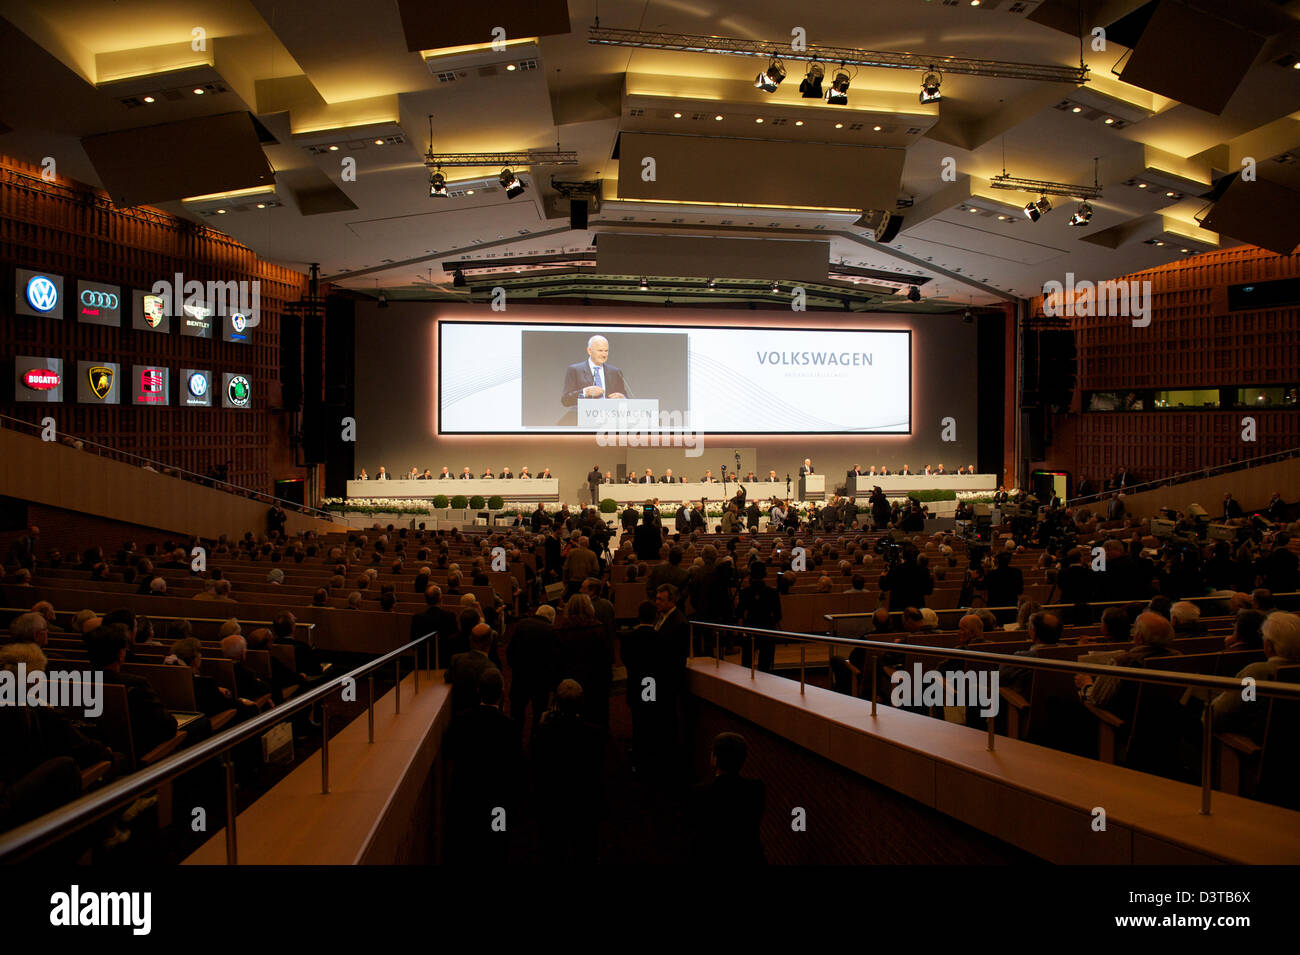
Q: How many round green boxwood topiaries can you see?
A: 5